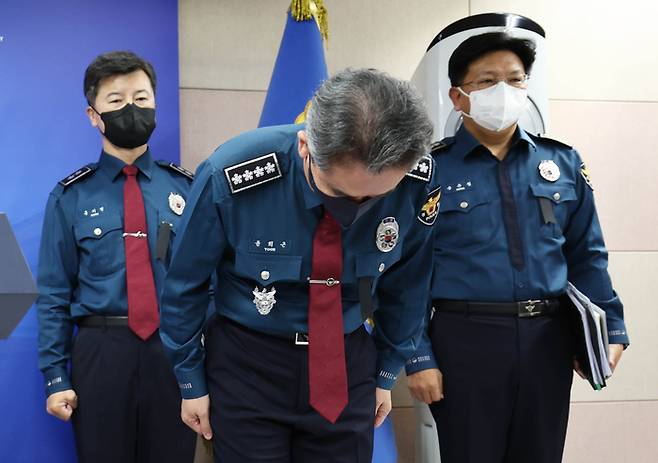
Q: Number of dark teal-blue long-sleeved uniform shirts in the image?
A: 3